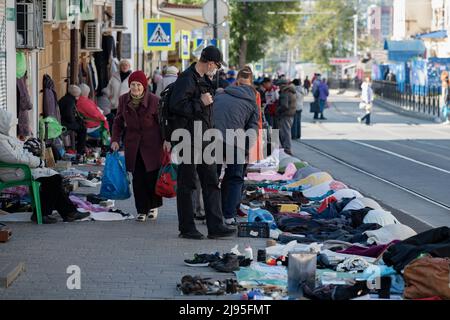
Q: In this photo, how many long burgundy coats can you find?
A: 1